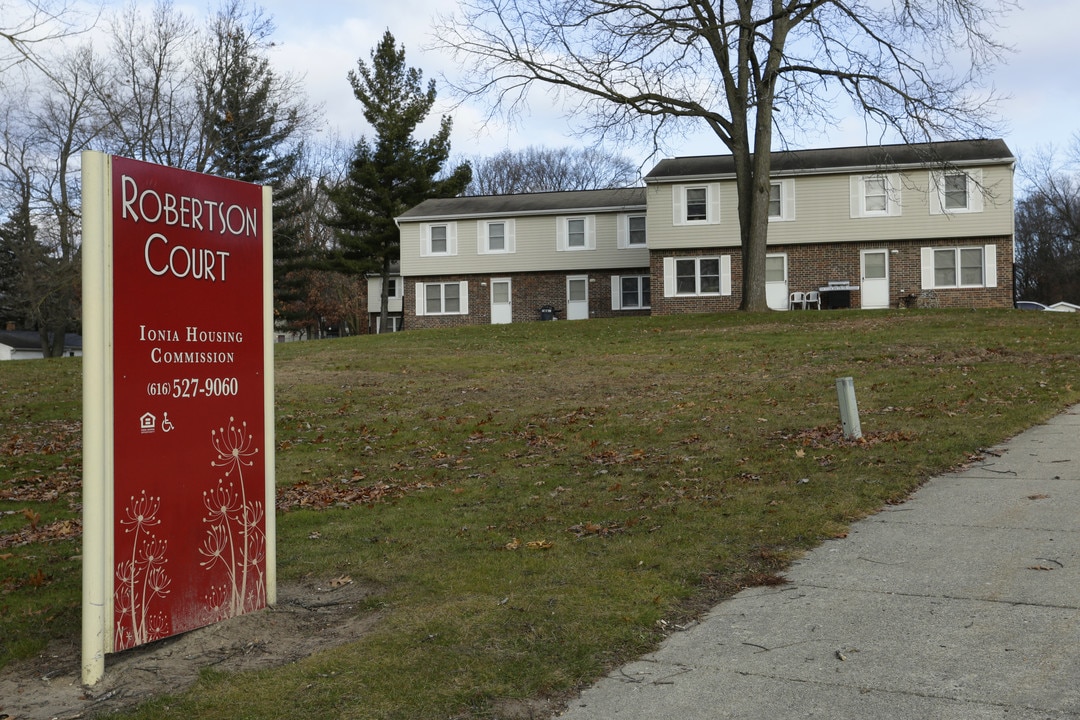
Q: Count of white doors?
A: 4